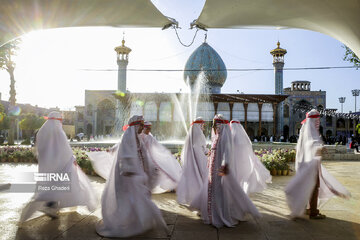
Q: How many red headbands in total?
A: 7